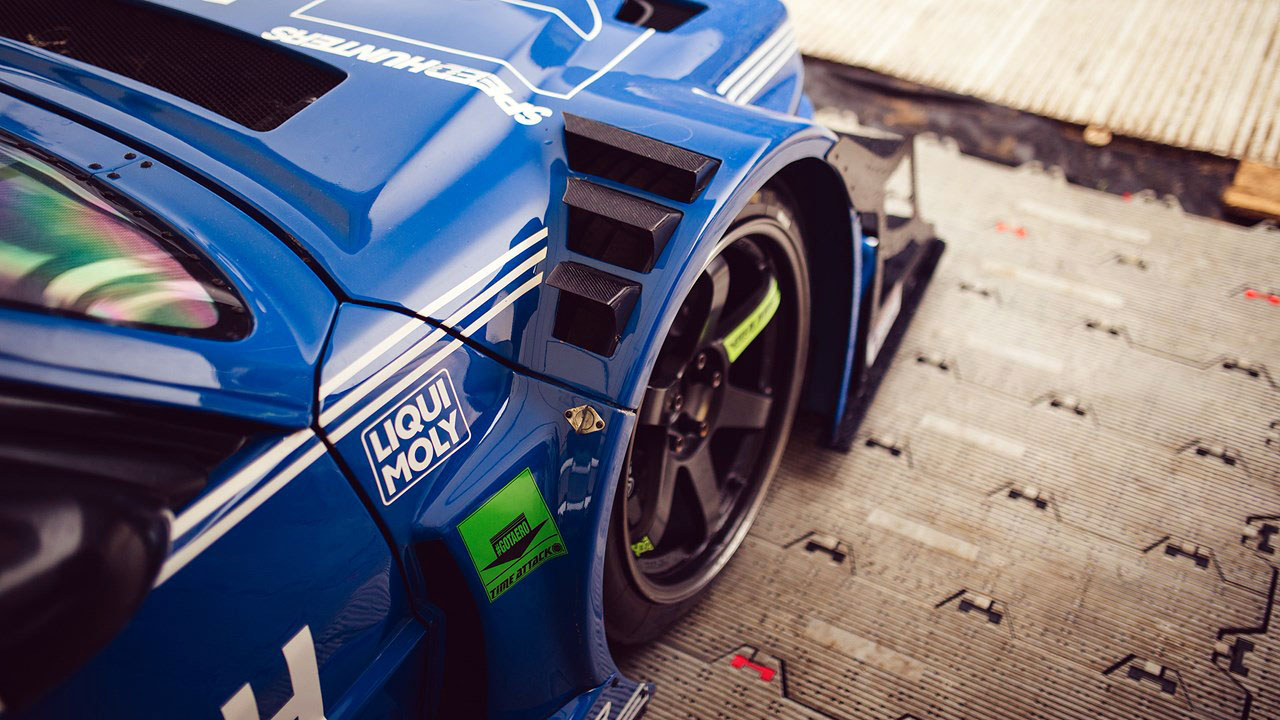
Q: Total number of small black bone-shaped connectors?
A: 15